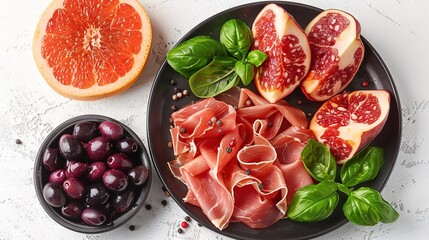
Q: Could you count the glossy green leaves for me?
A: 9